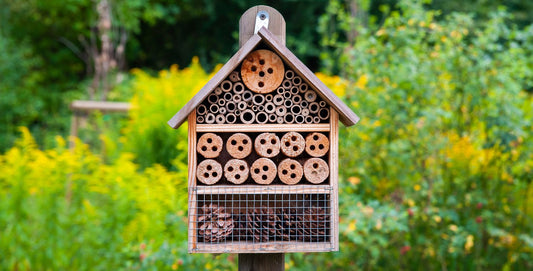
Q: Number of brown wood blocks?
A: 11